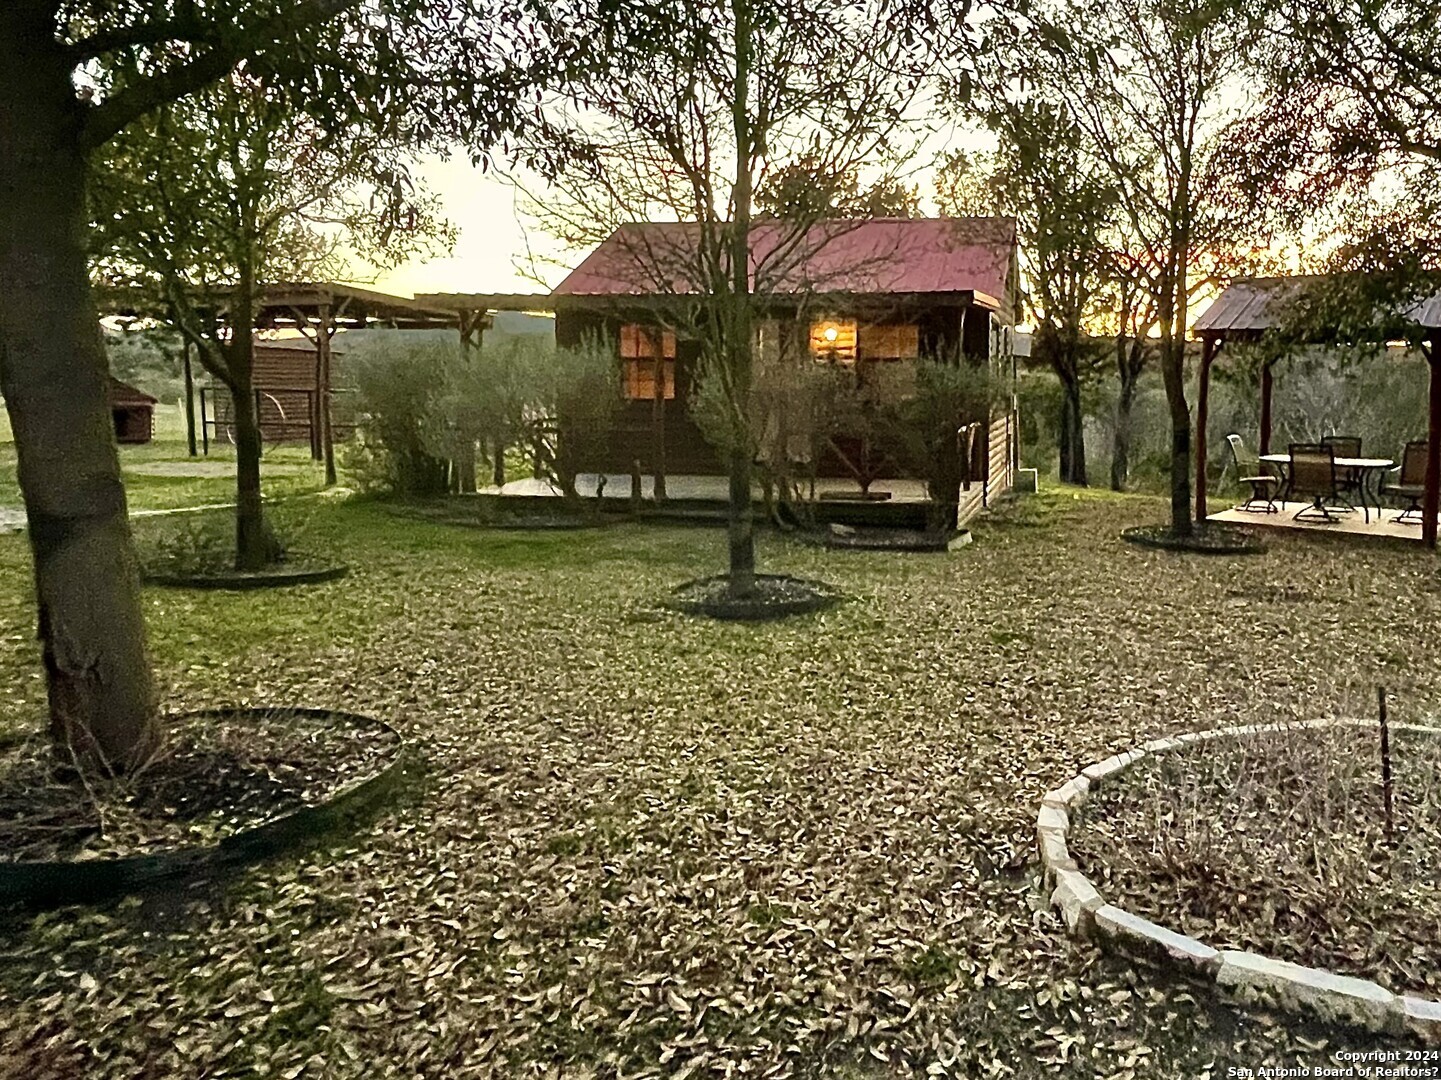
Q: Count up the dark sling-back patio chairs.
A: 4